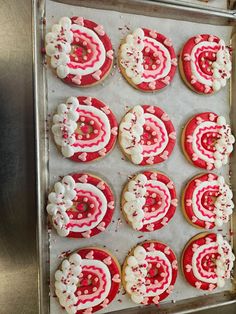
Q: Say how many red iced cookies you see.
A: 12